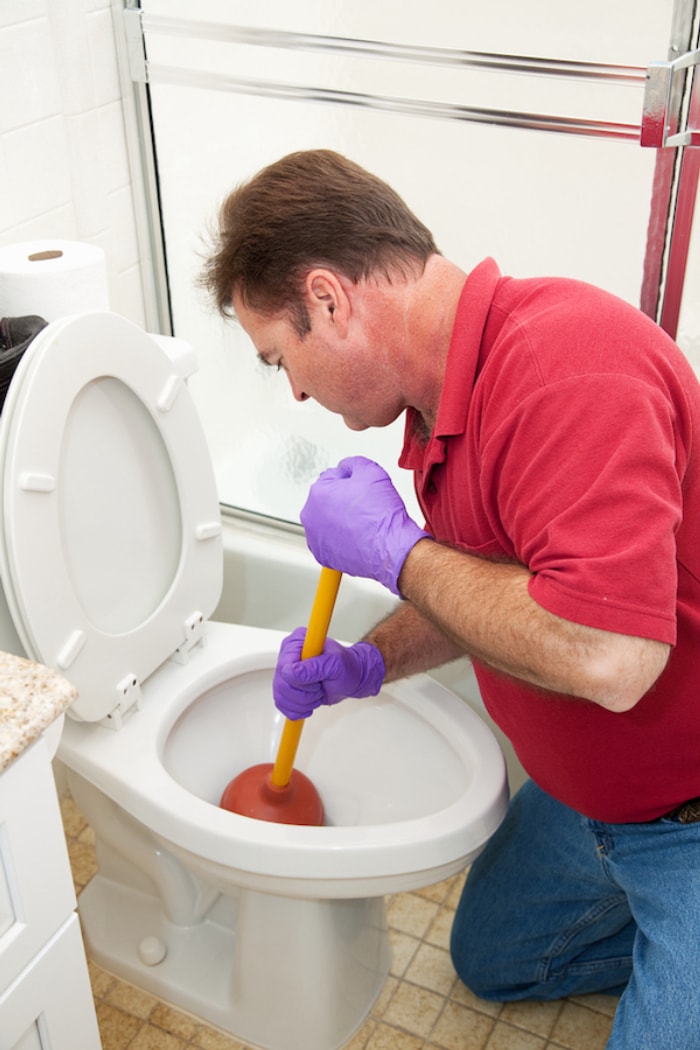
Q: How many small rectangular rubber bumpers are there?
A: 4